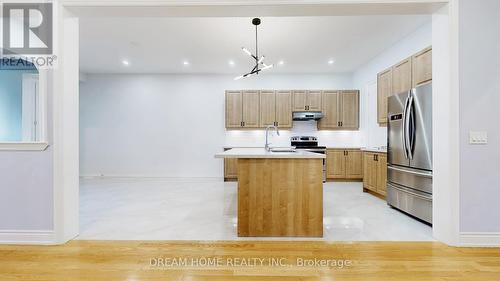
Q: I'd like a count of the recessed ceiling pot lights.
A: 5